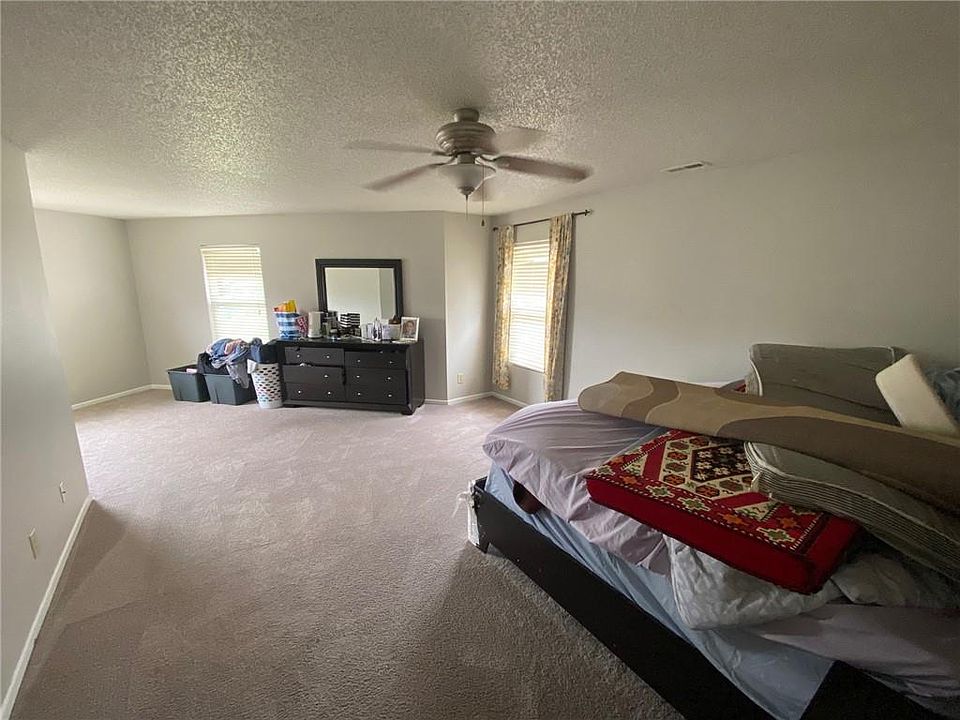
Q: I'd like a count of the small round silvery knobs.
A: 11